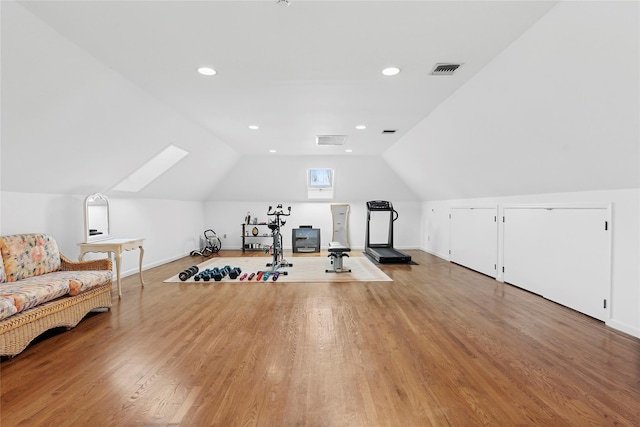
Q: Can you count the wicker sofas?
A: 1